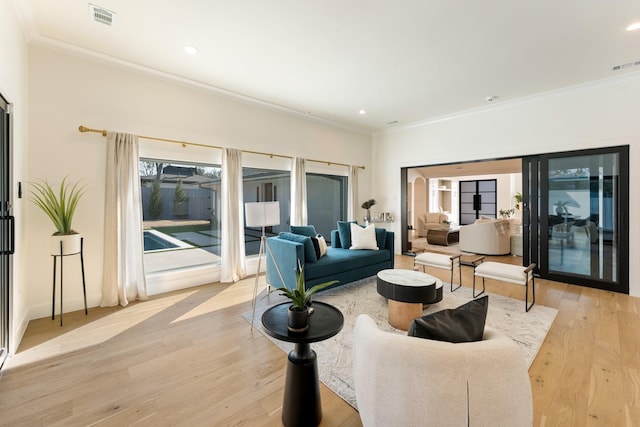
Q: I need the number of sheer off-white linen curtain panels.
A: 4